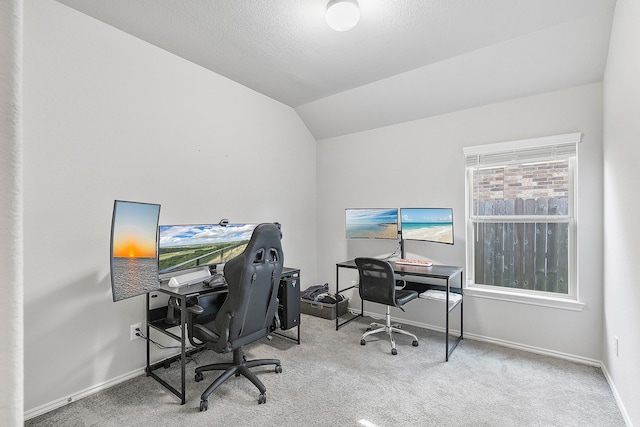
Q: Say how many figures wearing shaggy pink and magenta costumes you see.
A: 0